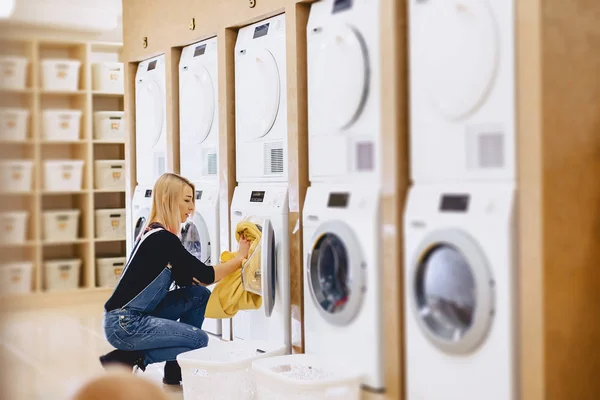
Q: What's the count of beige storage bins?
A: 15